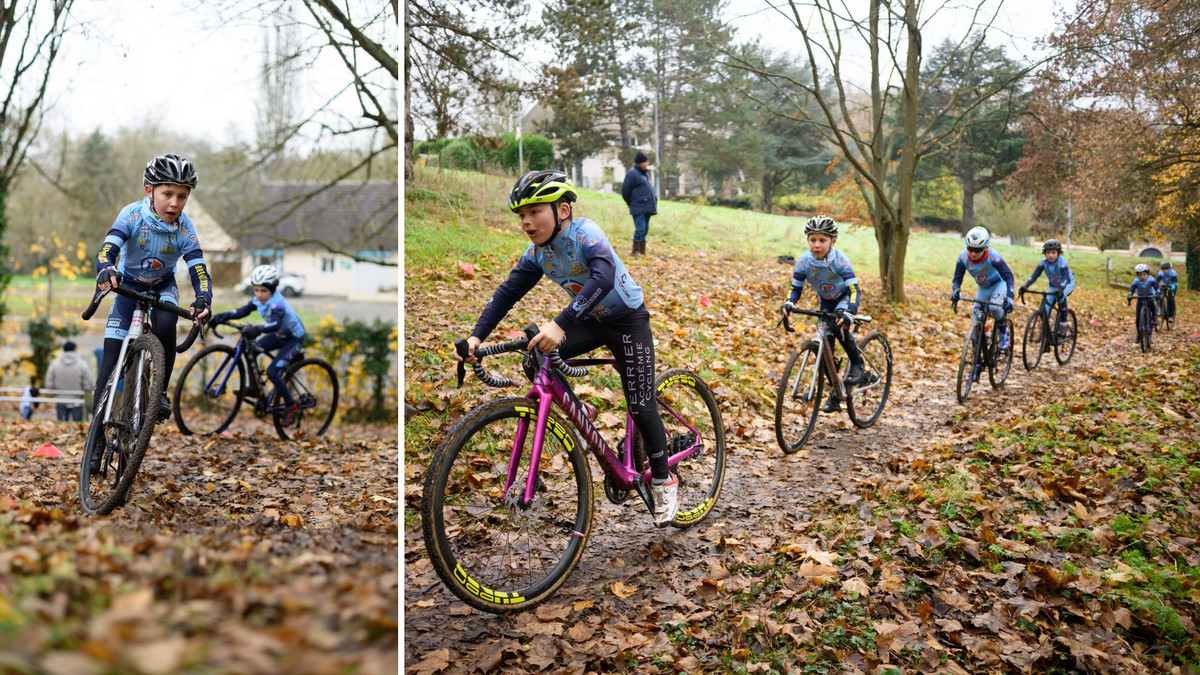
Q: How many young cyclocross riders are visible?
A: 8